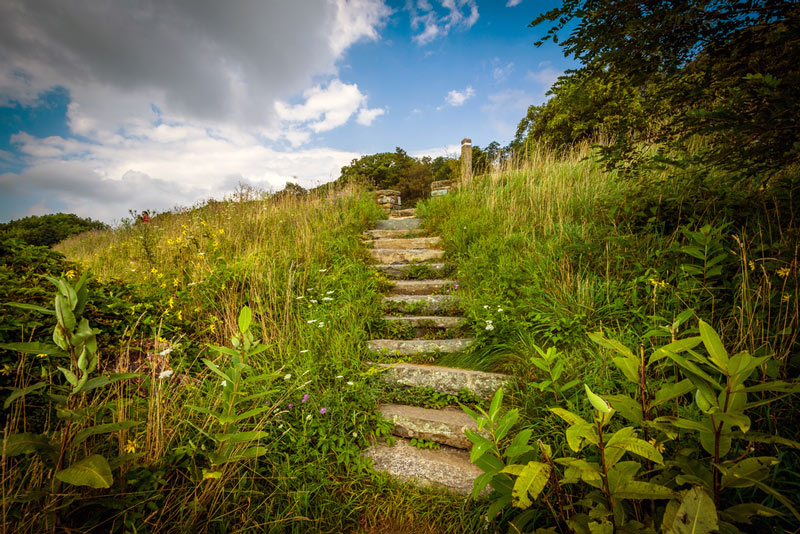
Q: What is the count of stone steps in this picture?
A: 13